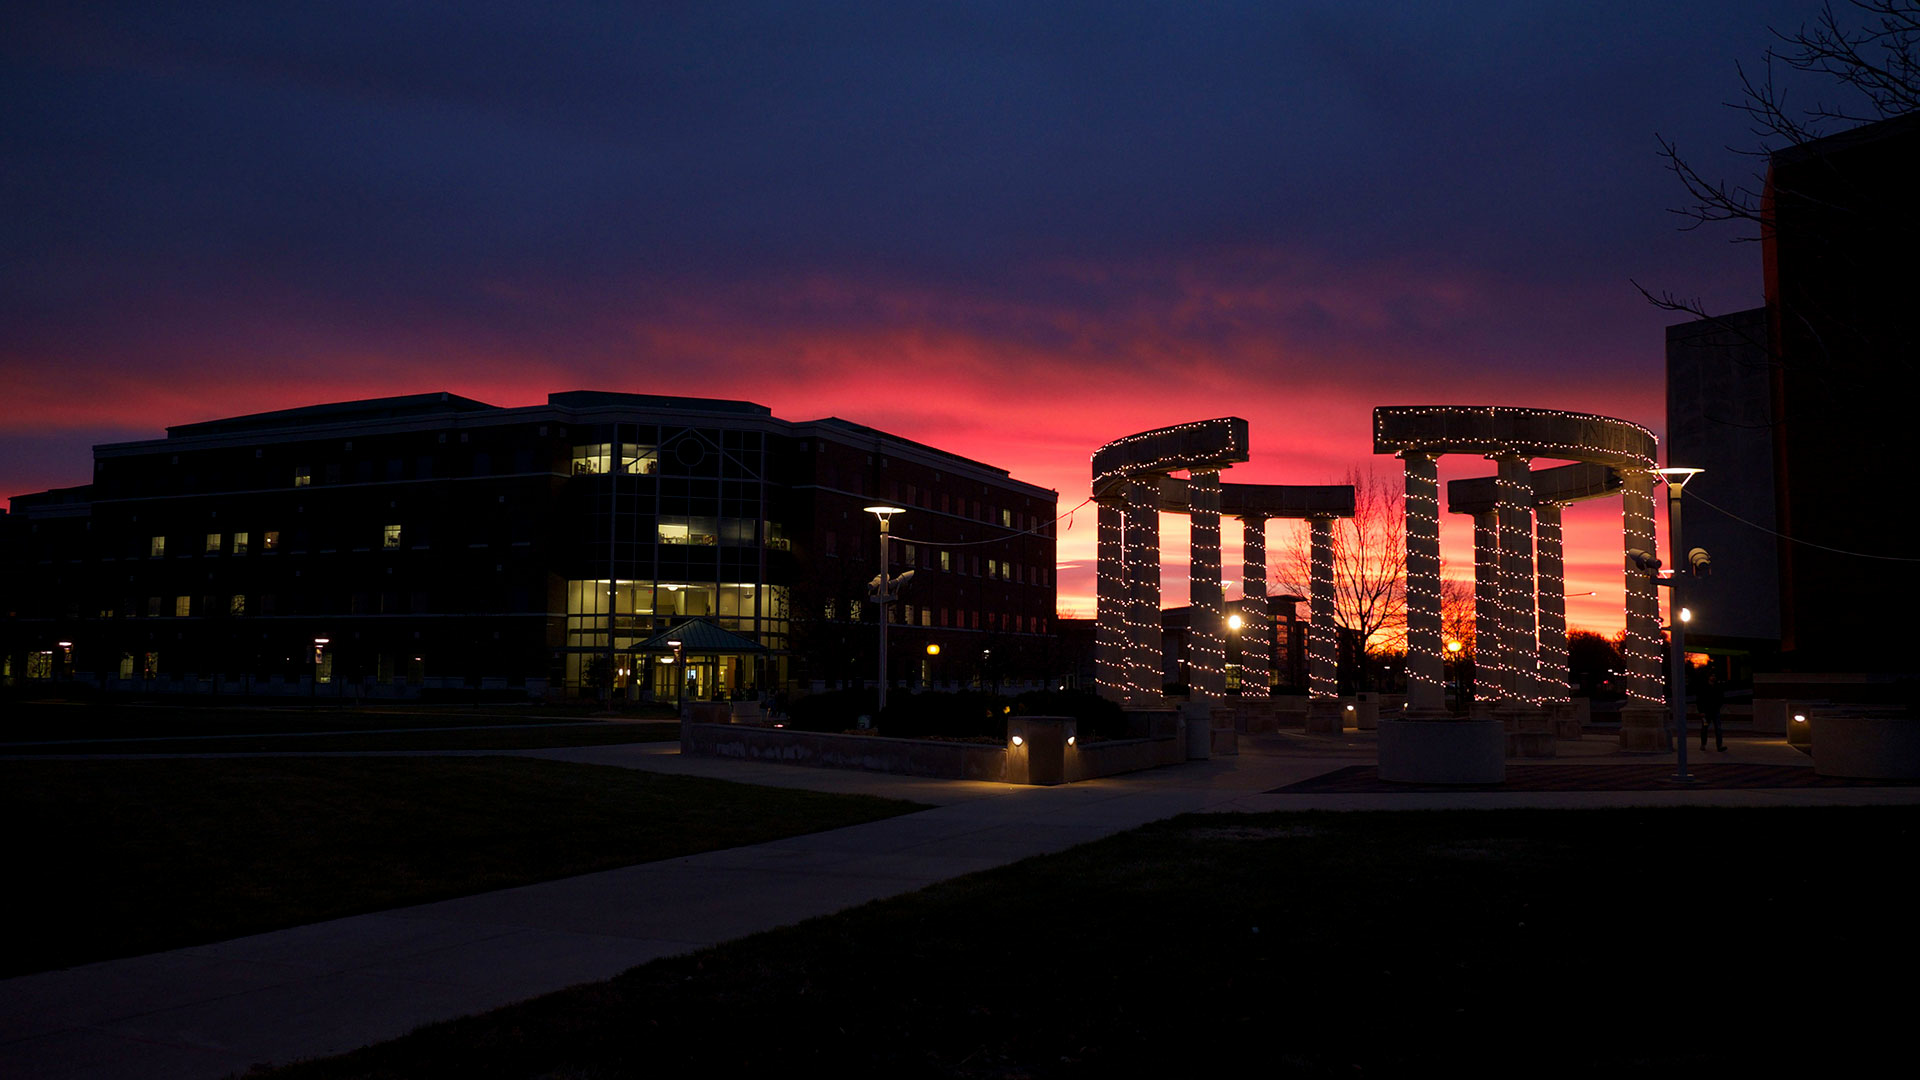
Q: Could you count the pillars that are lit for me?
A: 10